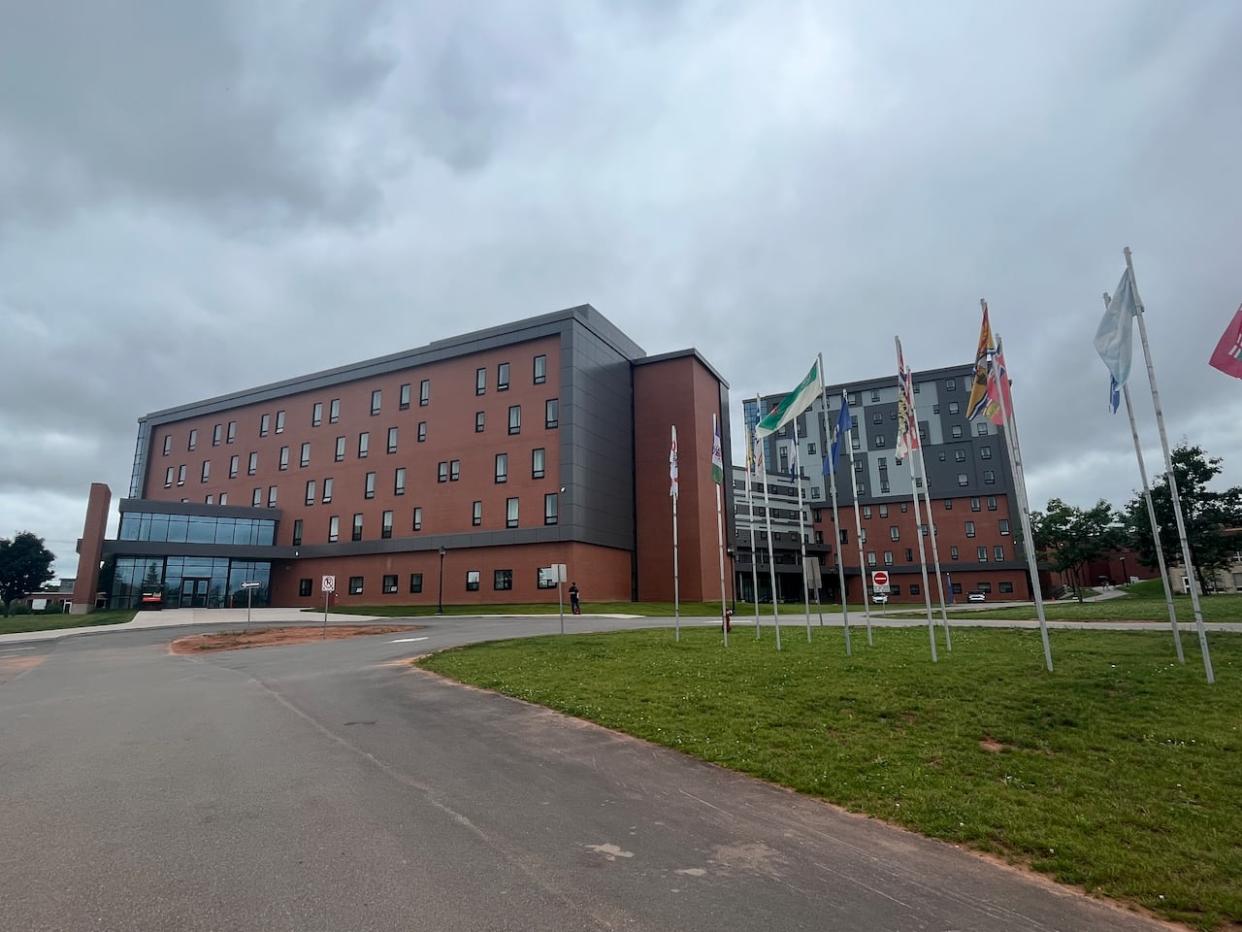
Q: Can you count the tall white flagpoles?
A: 13